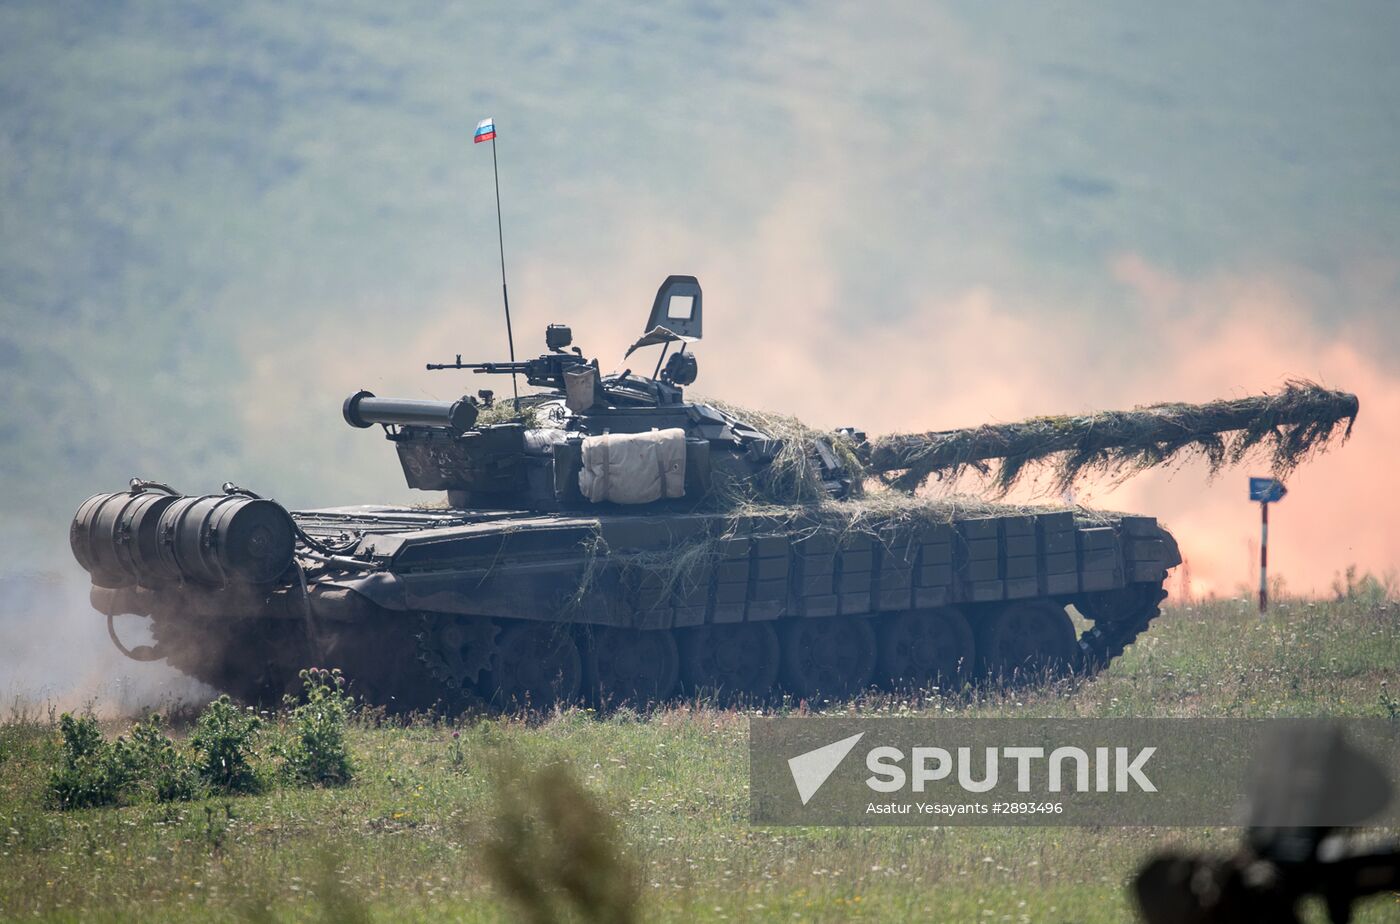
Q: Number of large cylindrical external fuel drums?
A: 2